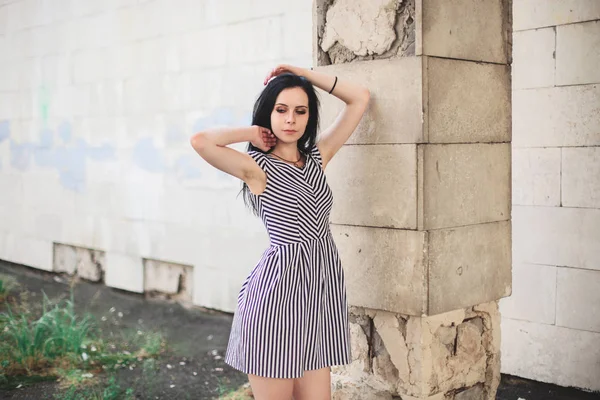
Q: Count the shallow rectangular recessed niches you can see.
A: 2